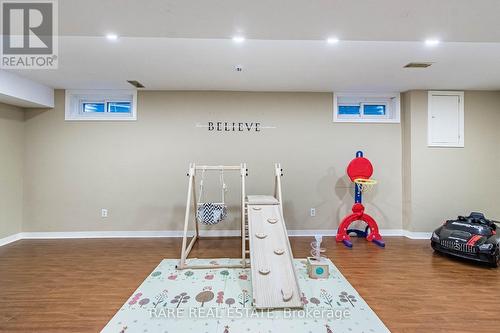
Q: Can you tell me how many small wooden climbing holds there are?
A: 6